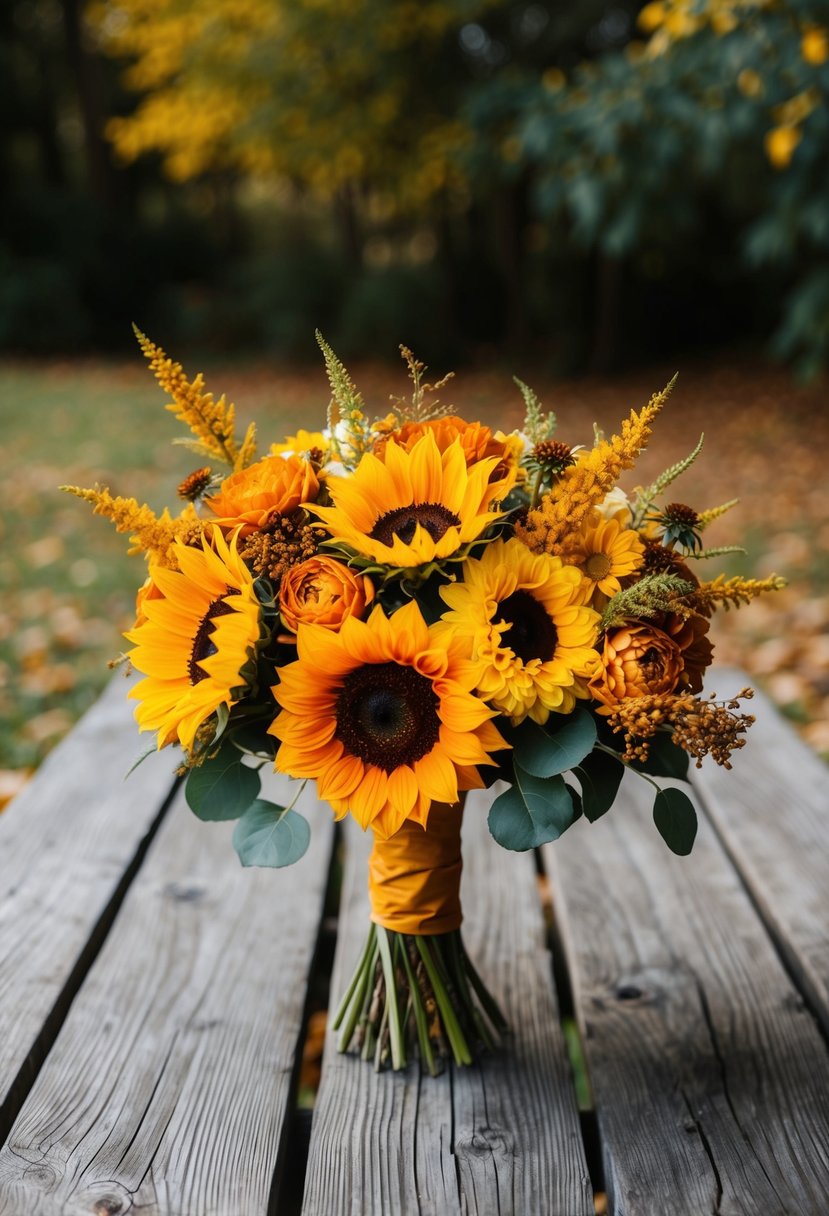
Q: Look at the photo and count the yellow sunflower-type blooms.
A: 4